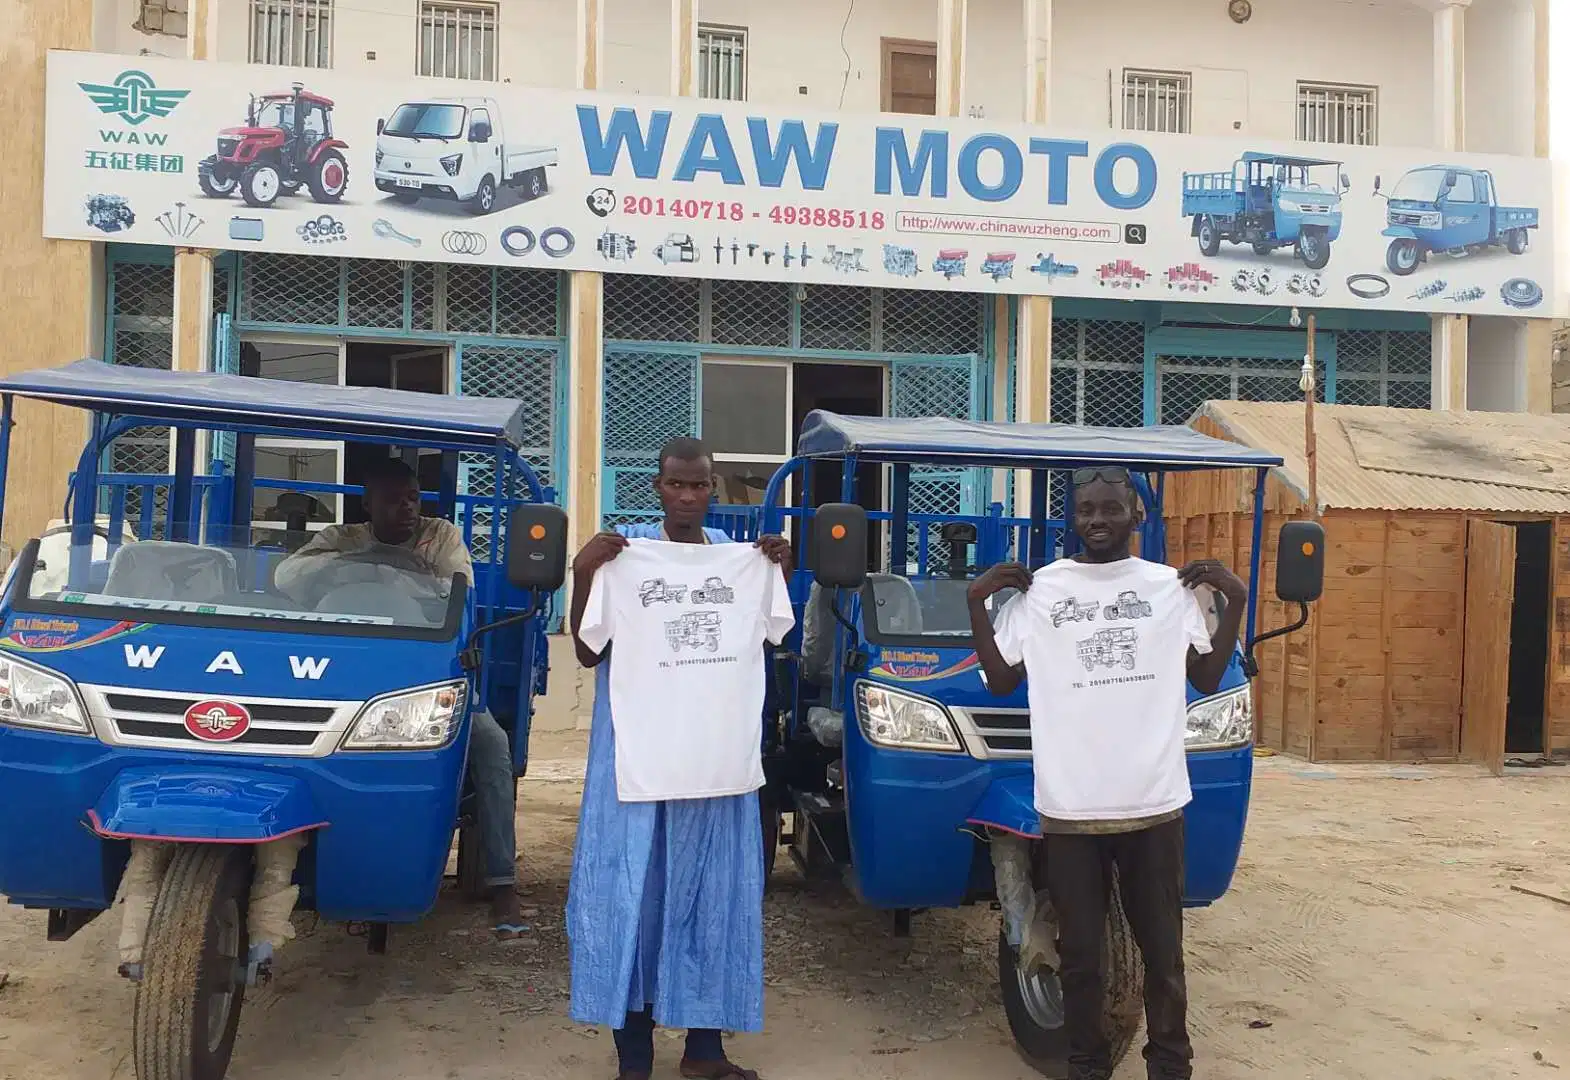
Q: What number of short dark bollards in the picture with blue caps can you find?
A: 0